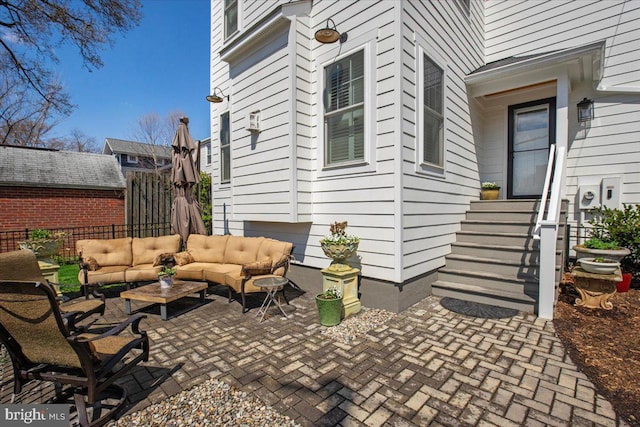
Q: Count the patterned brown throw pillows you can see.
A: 4